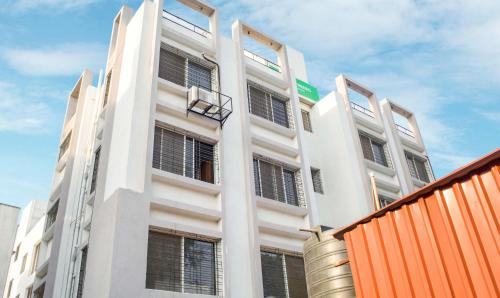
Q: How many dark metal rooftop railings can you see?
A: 4